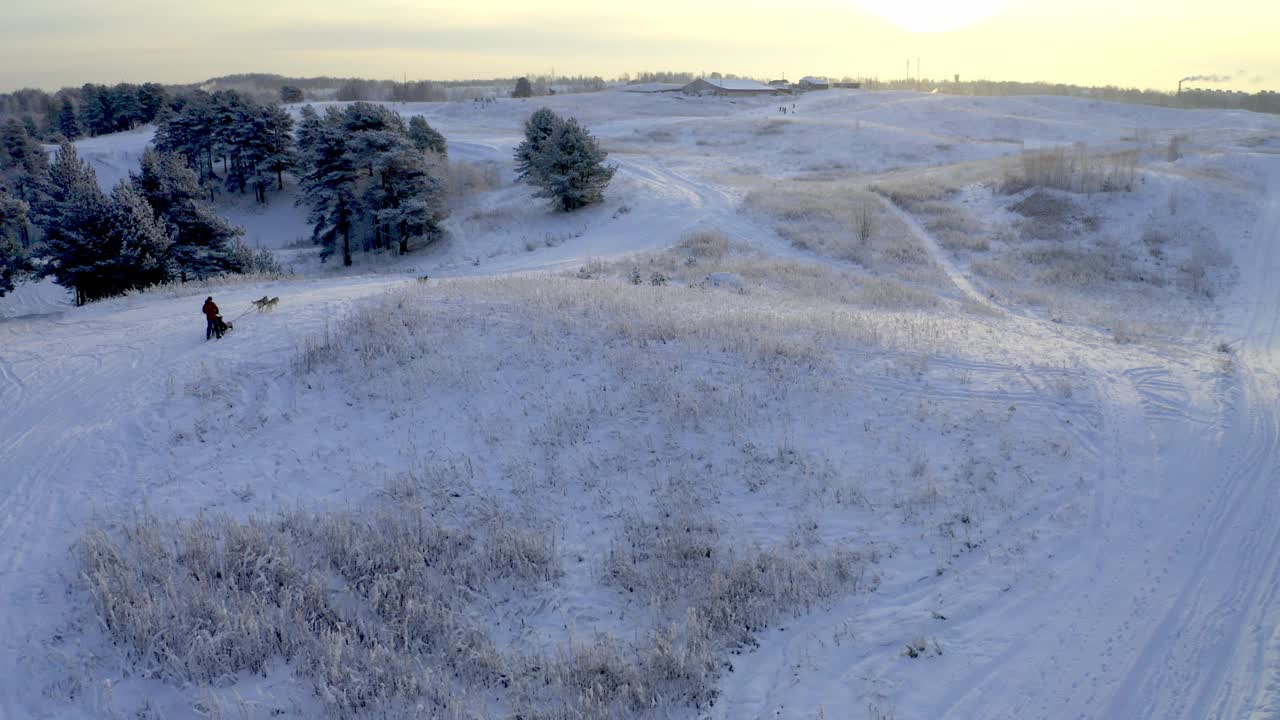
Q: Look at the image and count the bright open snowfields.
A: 1